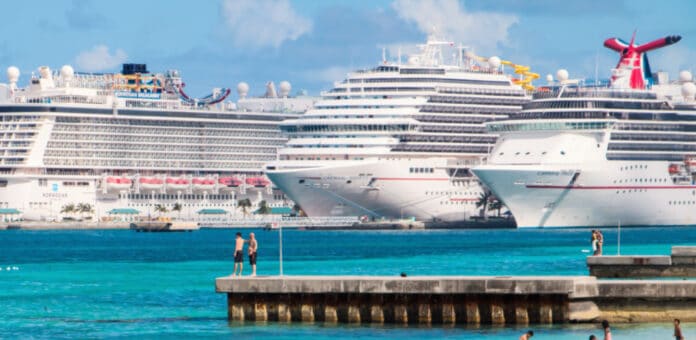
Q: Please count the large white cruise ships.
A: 3